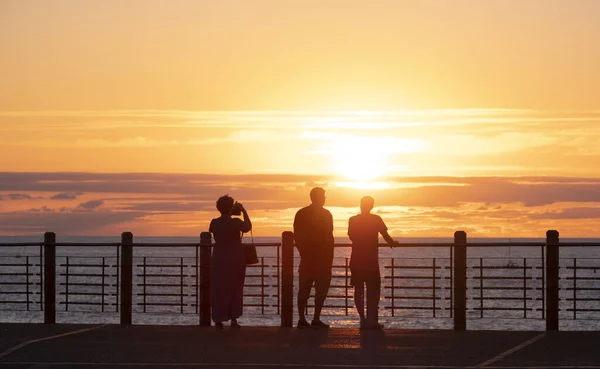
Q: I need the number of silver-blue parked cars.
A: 0